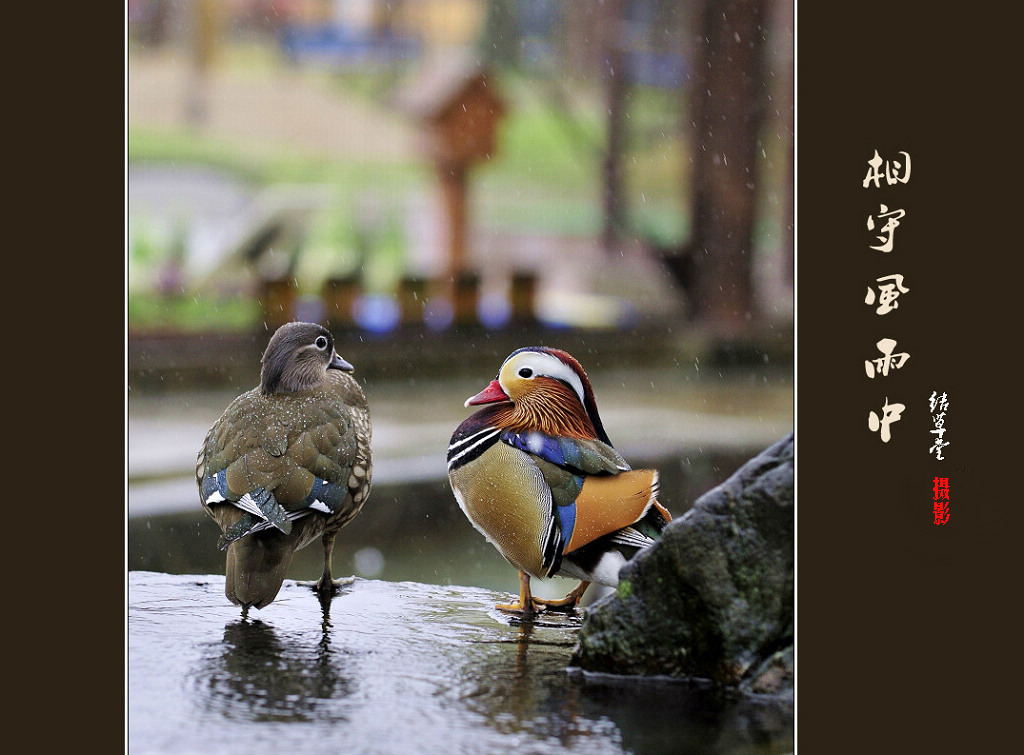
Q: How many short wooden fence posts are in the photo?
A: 5